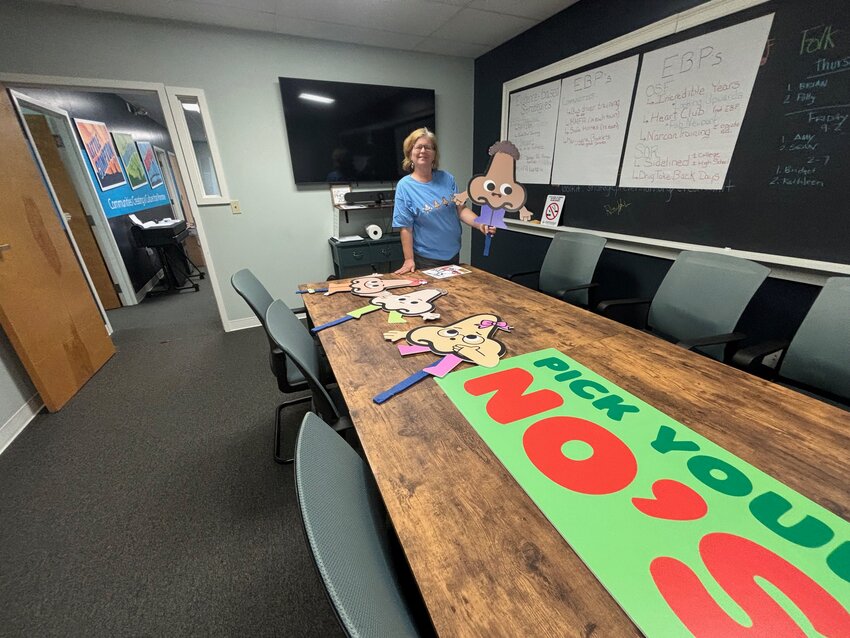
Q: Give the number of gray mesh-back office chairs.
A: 6